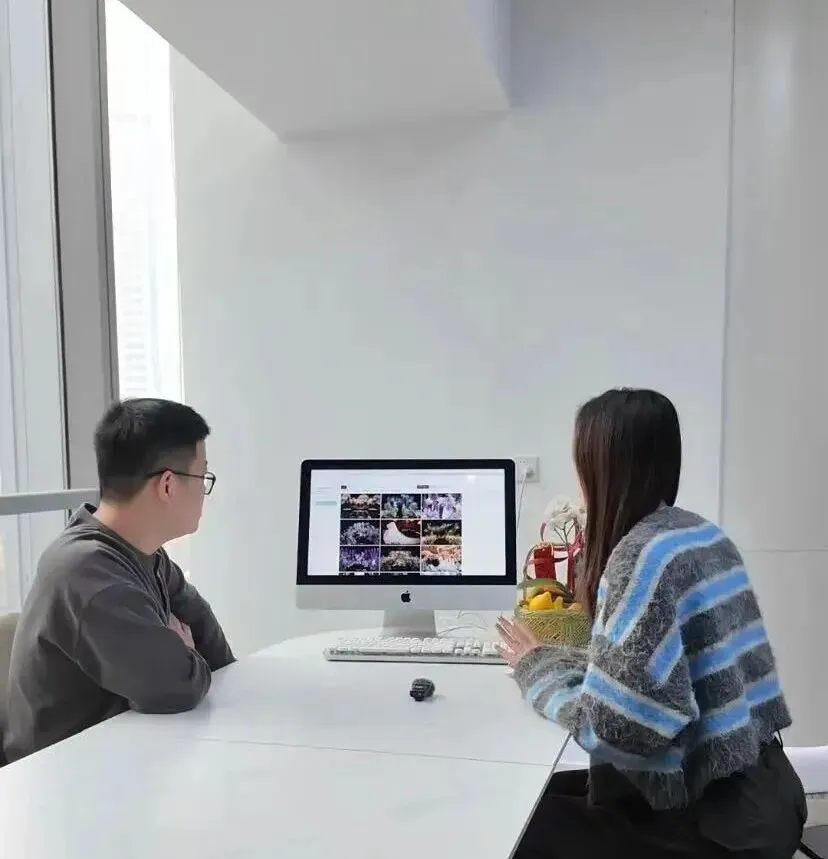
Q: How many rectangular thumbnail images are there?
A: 9